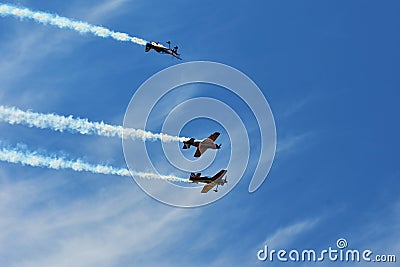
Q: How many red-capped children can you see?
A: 0